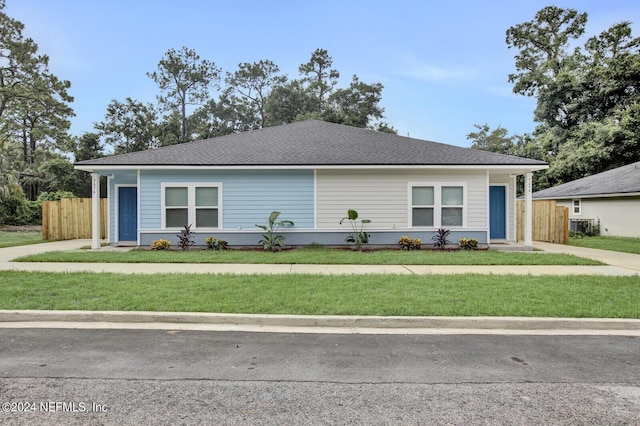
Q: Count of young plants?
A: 8